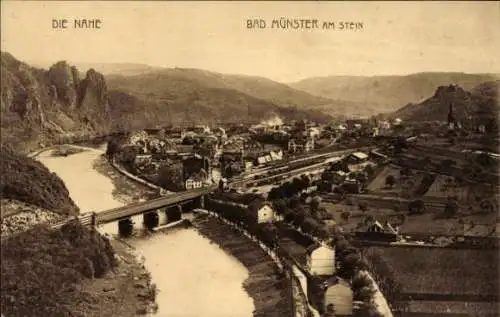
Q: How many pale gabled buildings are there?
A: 3